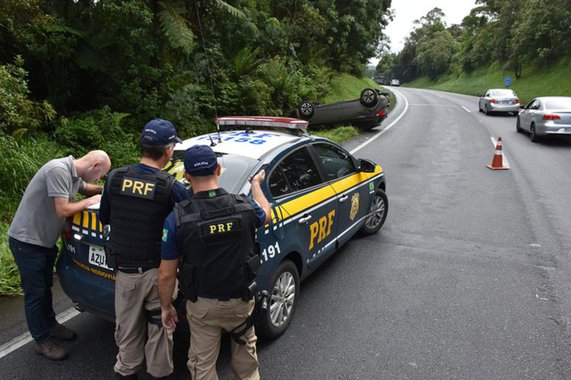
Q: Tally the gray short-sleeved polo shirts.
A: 1